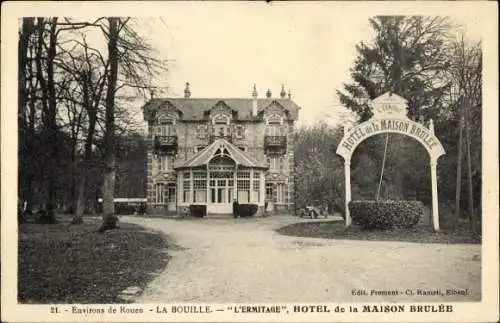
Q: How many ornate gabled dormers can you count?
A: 3